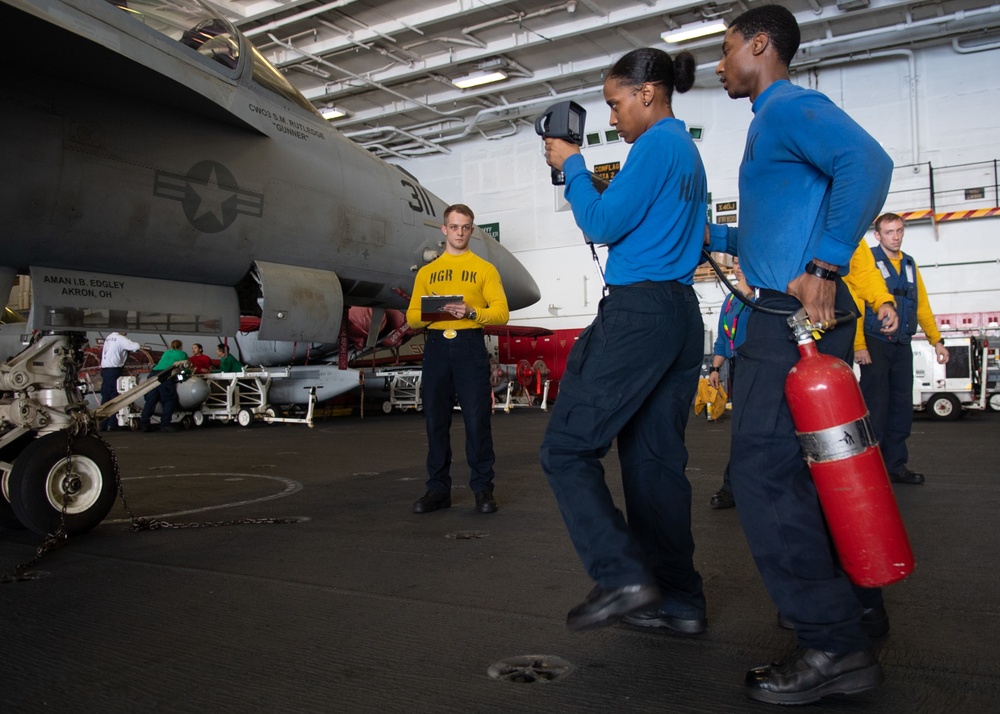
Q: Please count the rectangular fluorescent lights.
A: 3